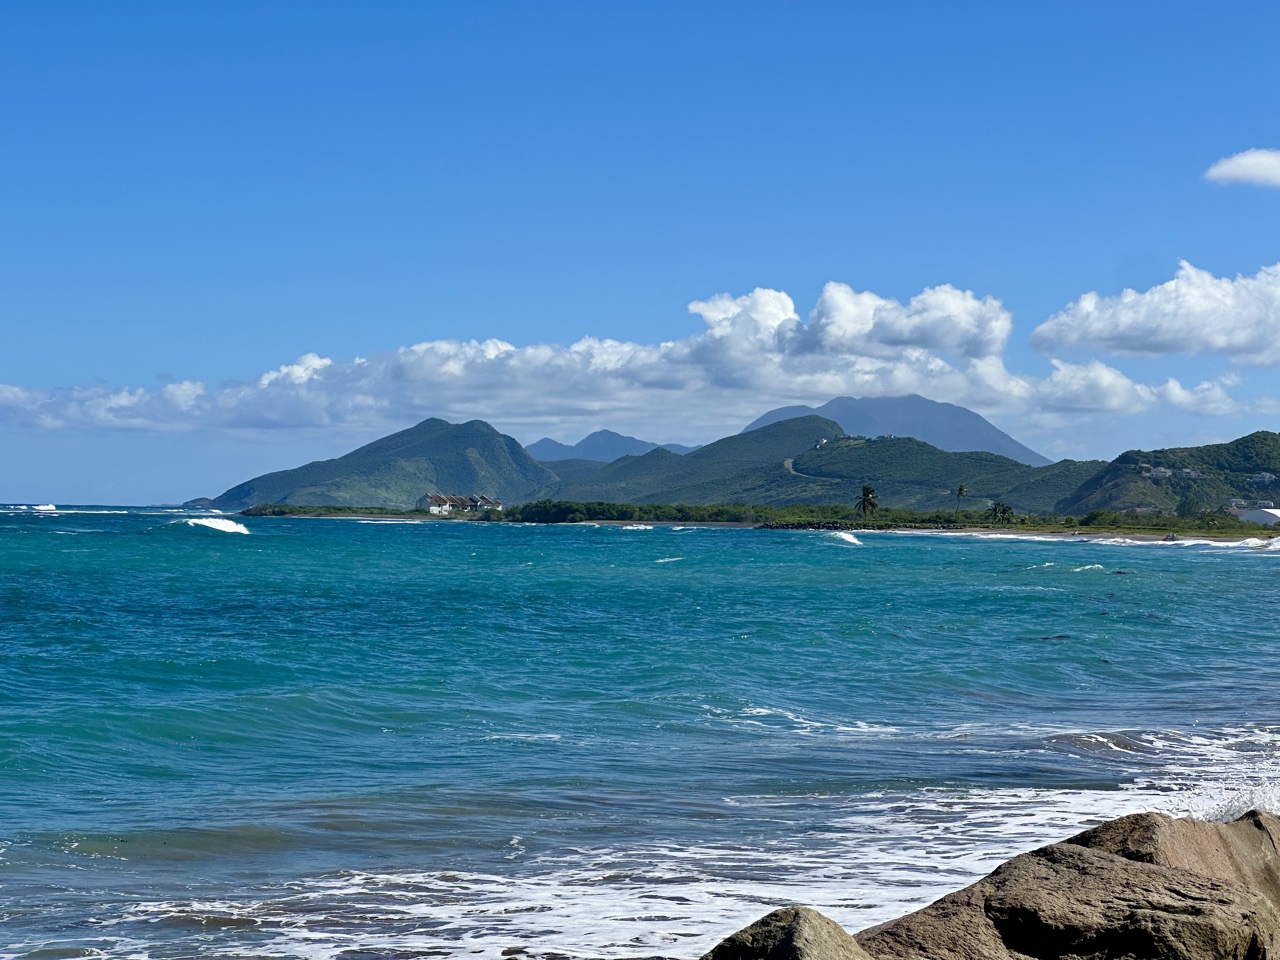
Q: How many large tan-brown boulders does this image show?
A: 3